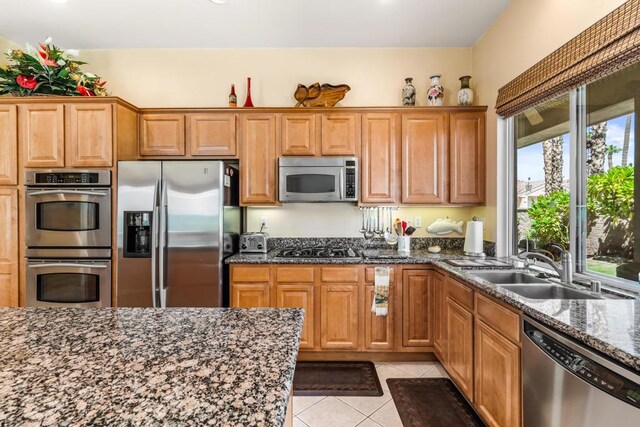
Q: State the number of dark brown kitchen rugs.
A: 2